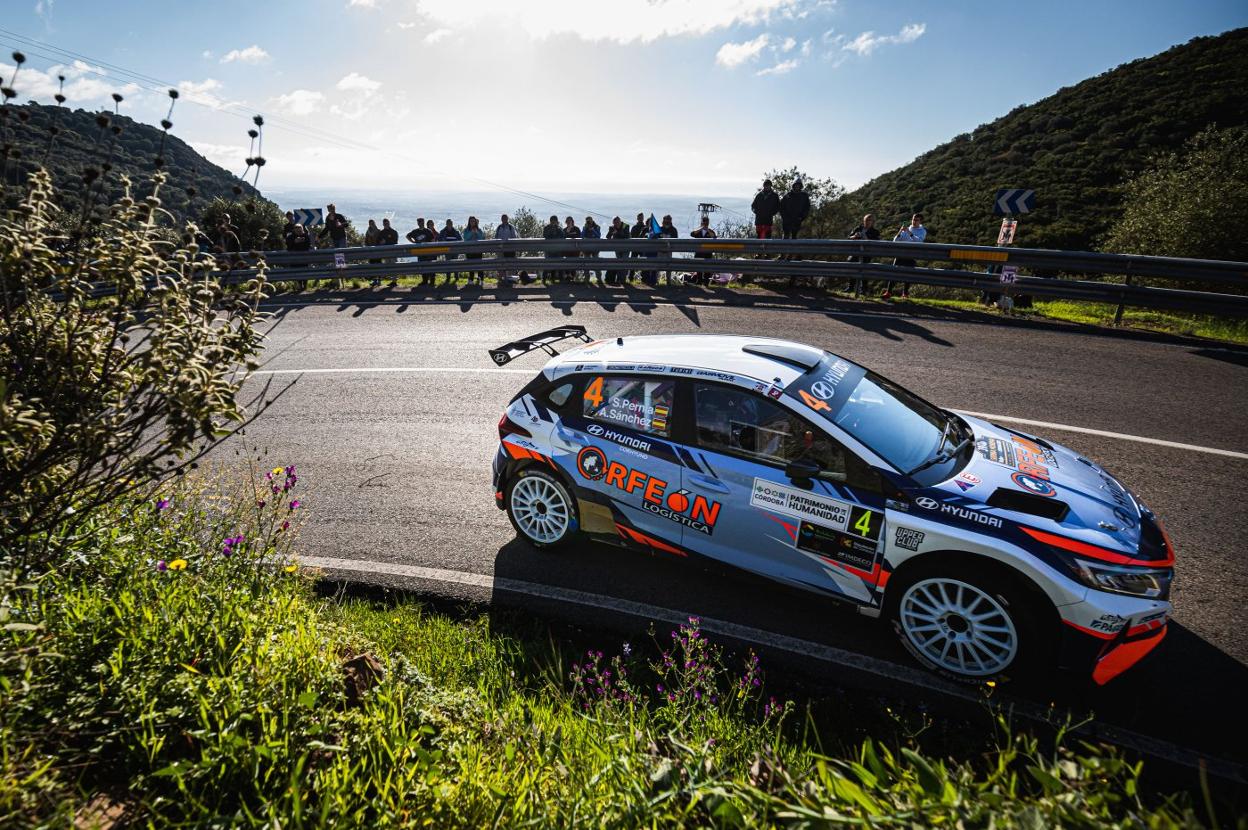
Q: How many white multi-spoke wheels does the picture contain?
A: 2